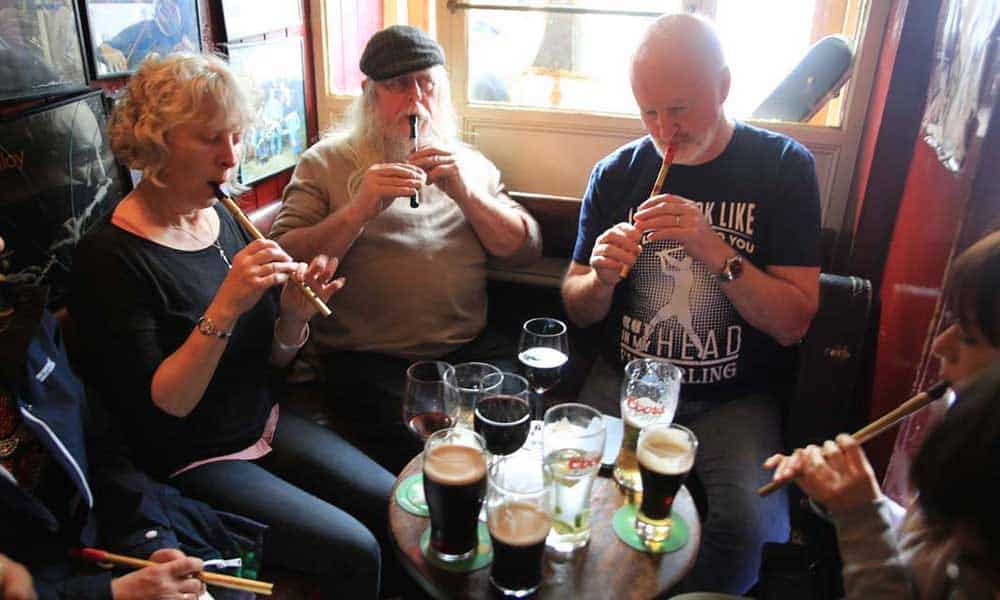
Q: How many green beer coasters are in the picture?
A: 3